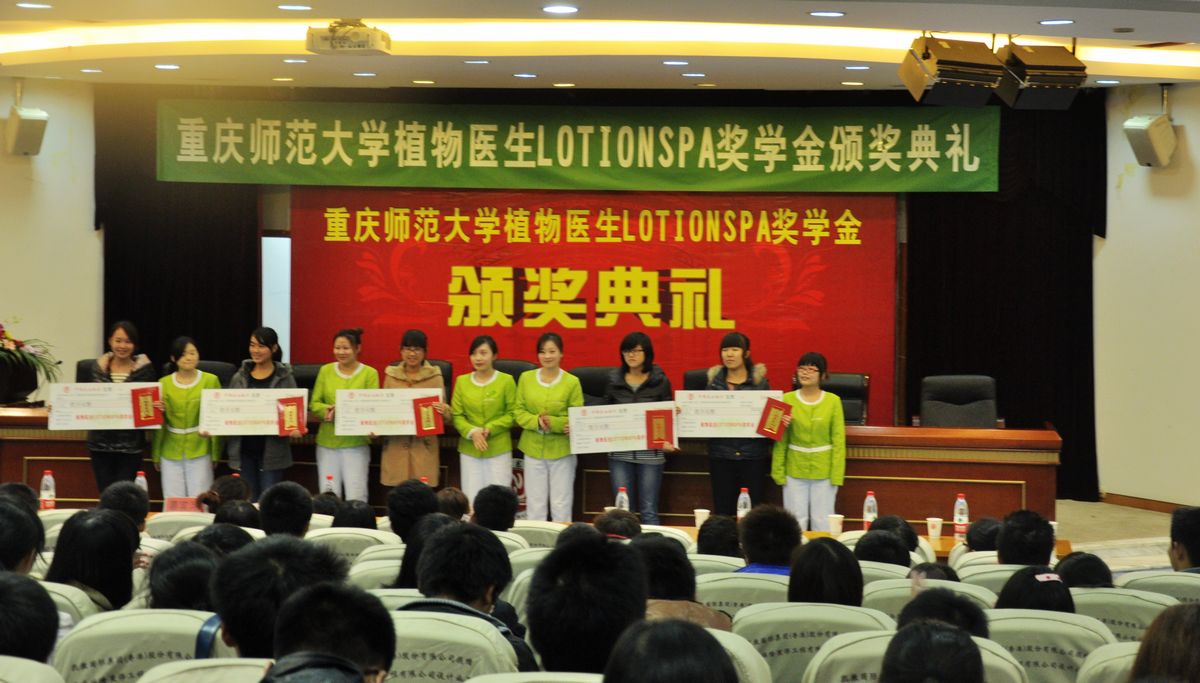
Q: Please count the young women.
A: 10